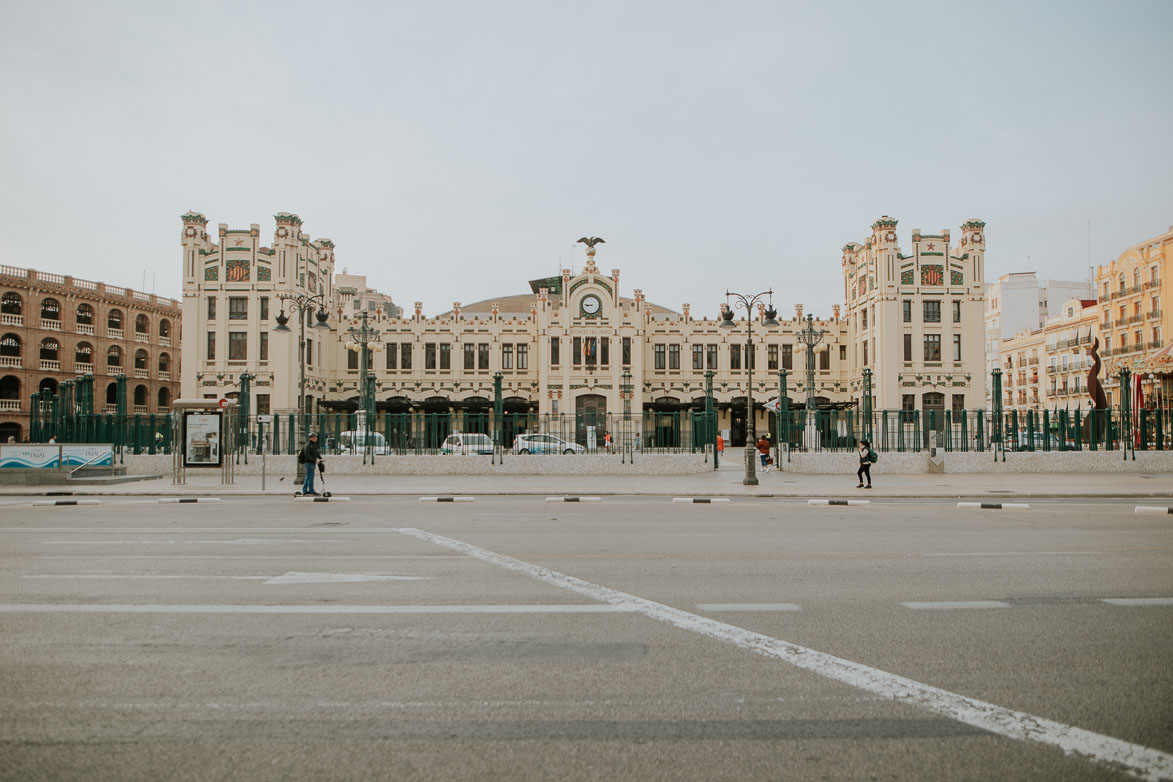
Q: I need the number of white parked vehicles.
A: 3